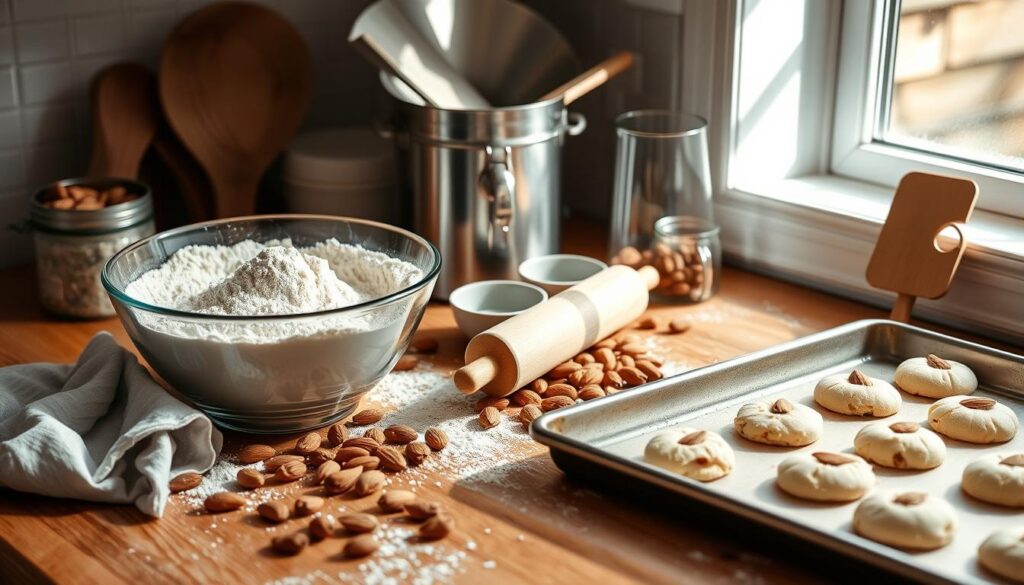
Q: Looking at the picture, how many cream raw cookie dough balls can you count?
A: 10